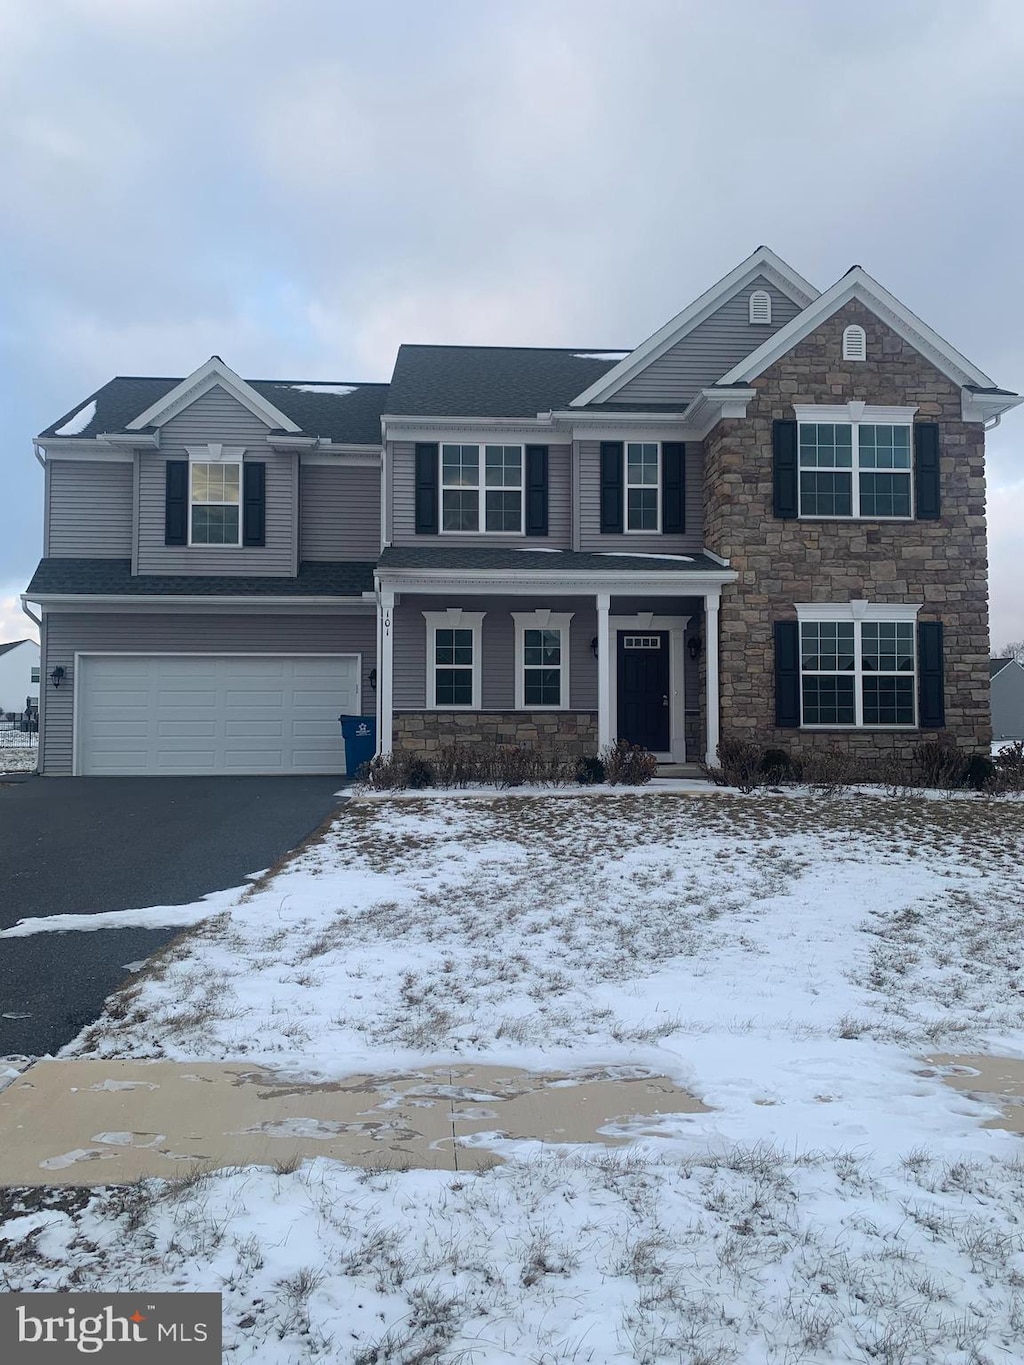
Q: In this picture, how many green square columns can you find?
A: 0